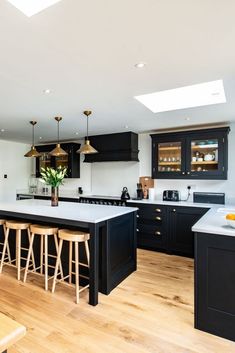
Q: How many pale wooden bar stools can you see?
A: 4